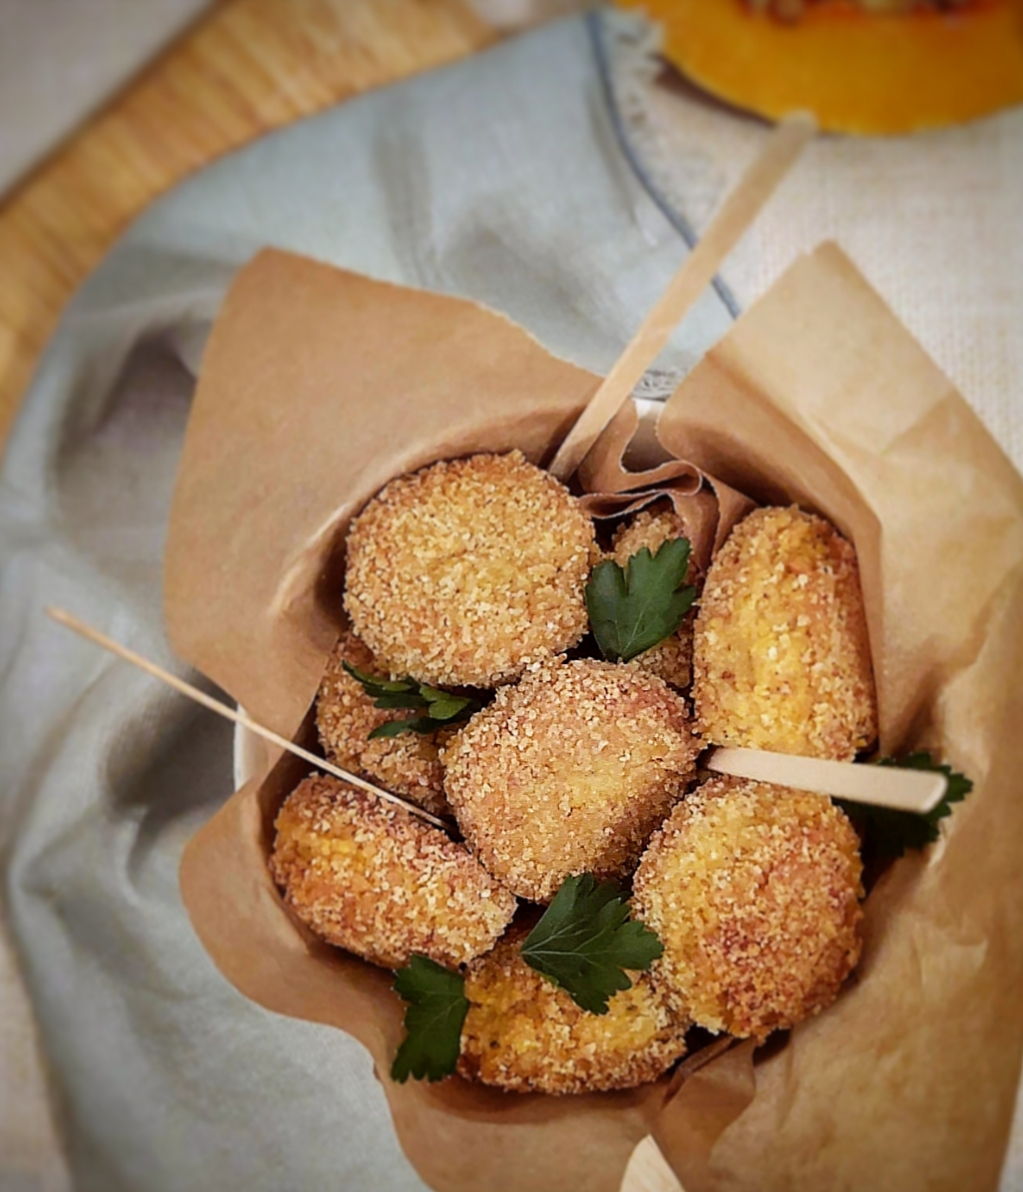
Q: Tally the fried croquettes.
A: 8